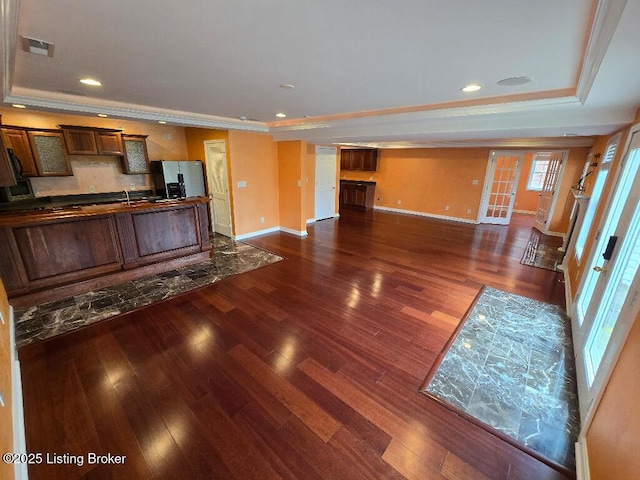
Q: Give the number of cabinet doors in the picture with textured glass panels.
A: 2